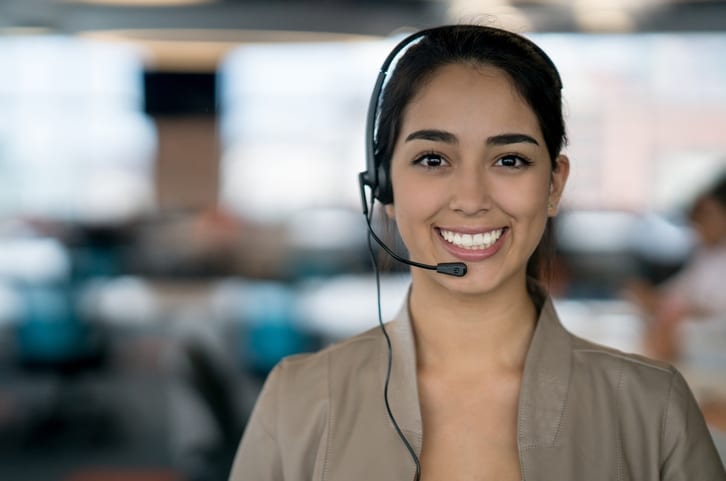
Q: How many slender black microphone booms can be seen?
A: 1